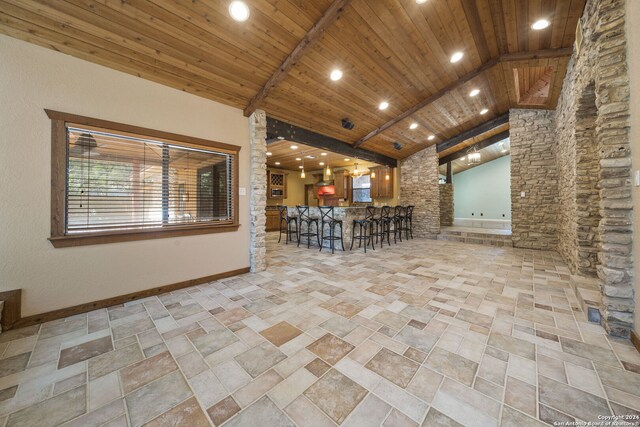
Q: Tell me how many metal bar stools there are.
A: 7